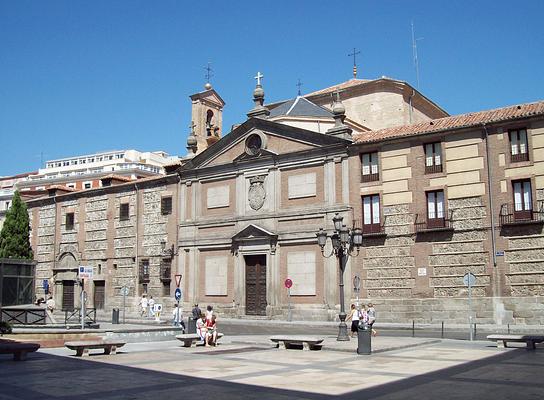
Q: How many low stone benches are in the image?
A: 5